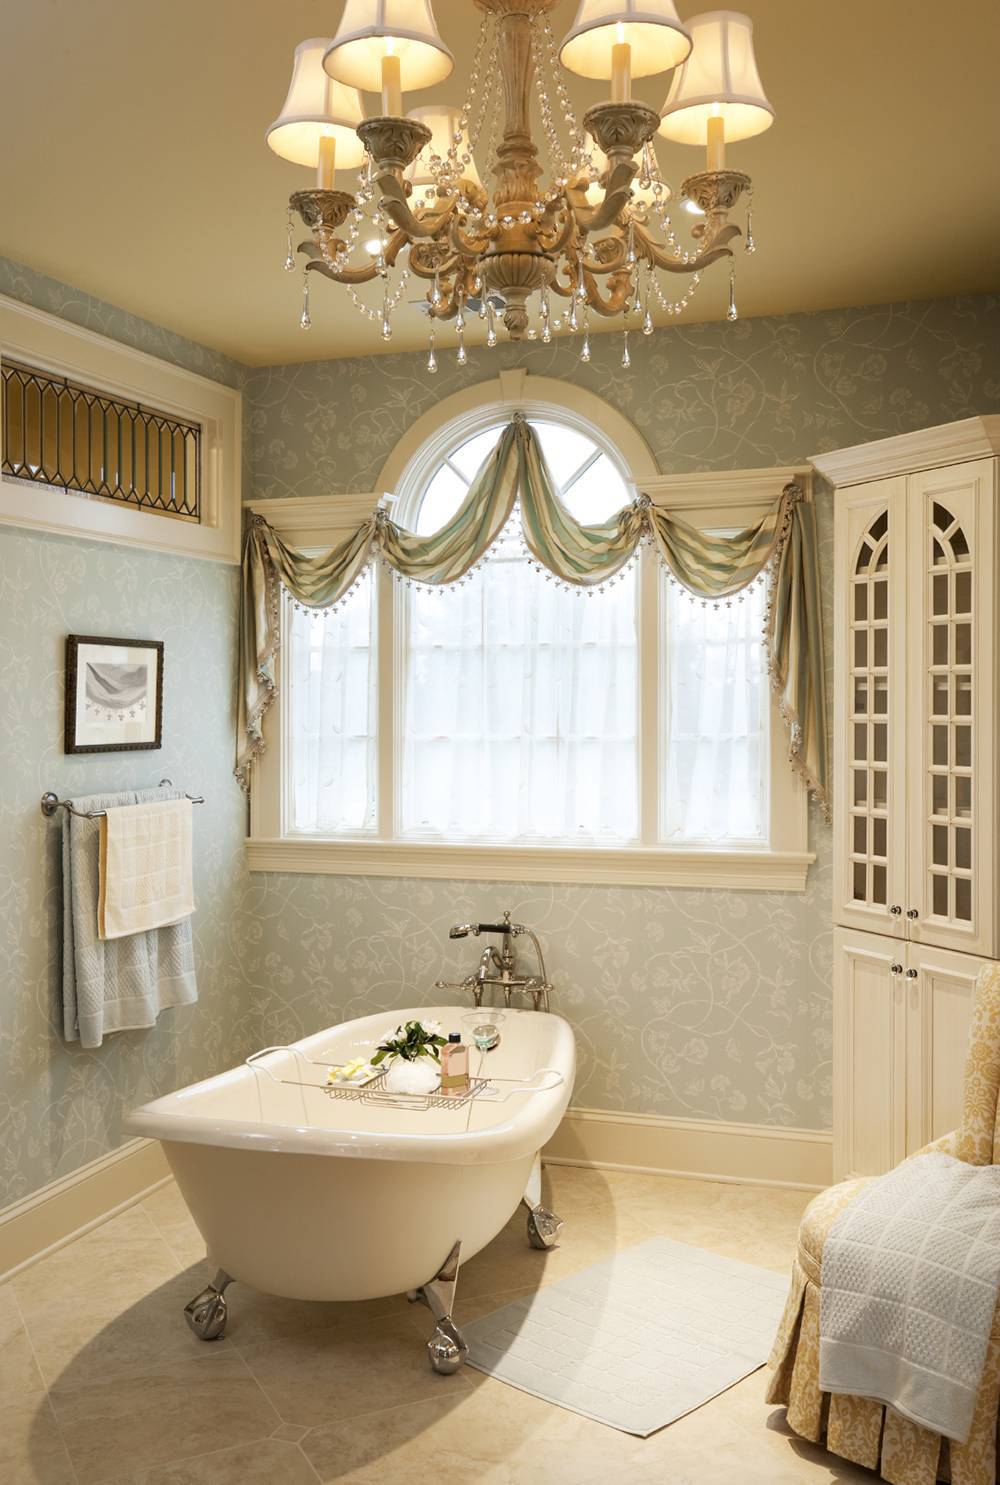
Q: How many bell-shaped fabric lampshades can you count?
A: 6